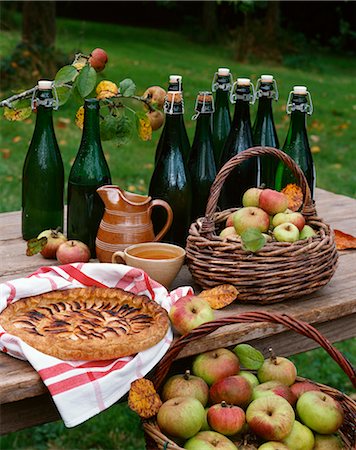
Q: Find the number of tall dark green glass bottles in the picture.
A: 9